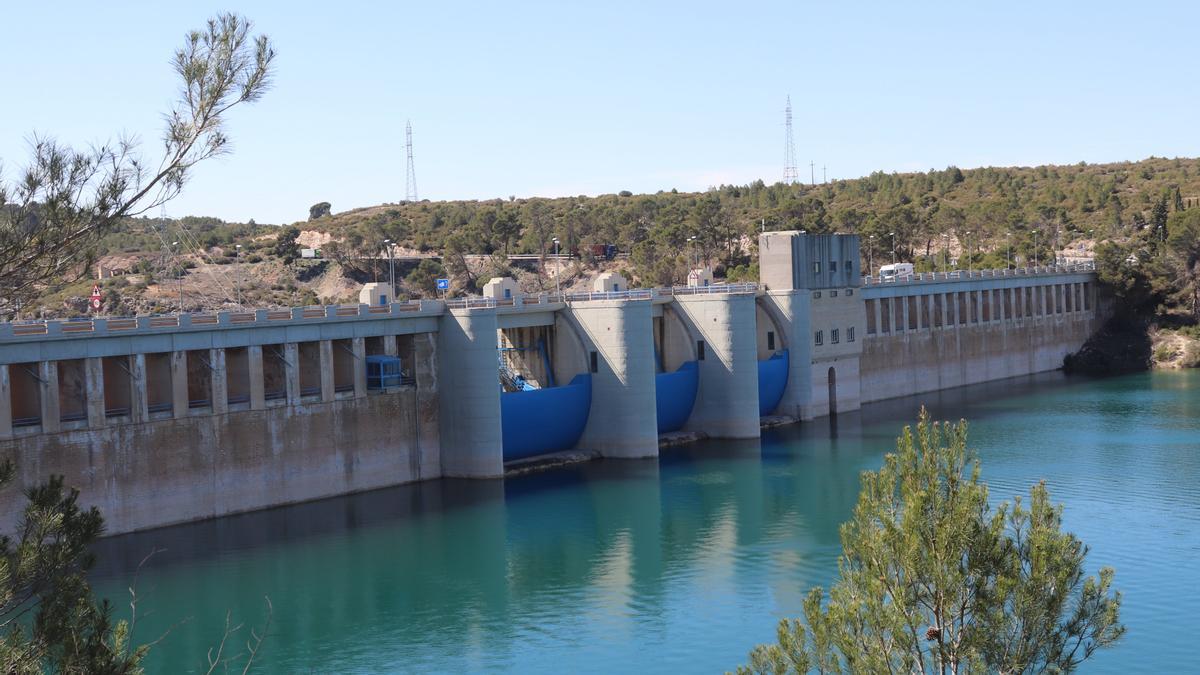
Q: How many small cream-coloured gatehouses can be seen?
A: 4